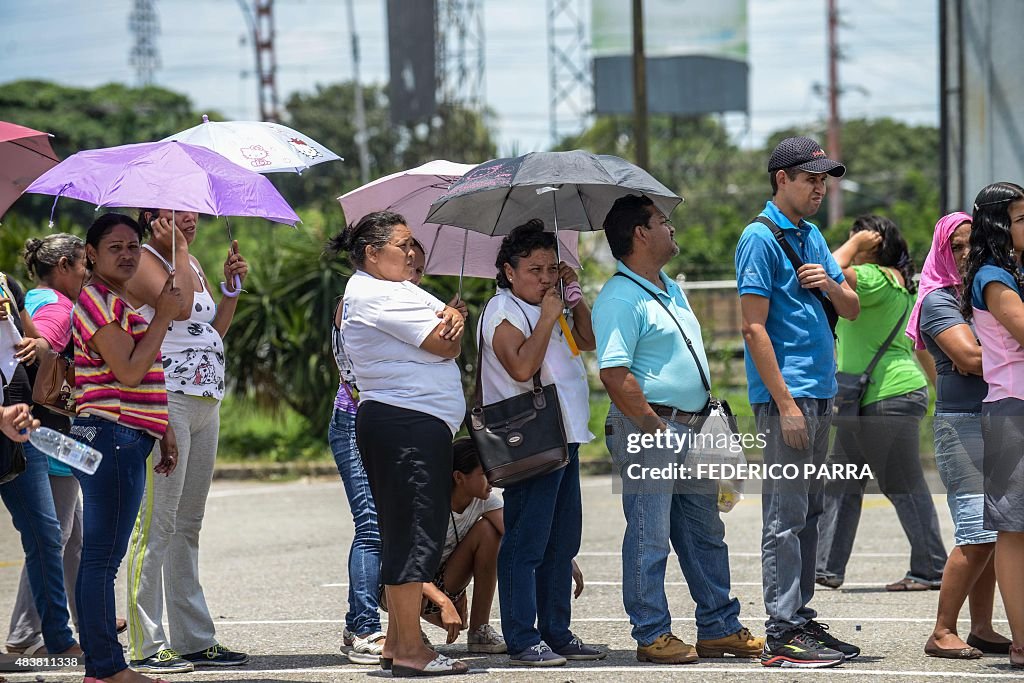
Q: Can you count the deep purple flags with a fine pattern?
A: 0